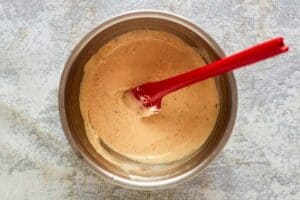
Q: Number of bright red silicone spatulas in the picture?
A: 1